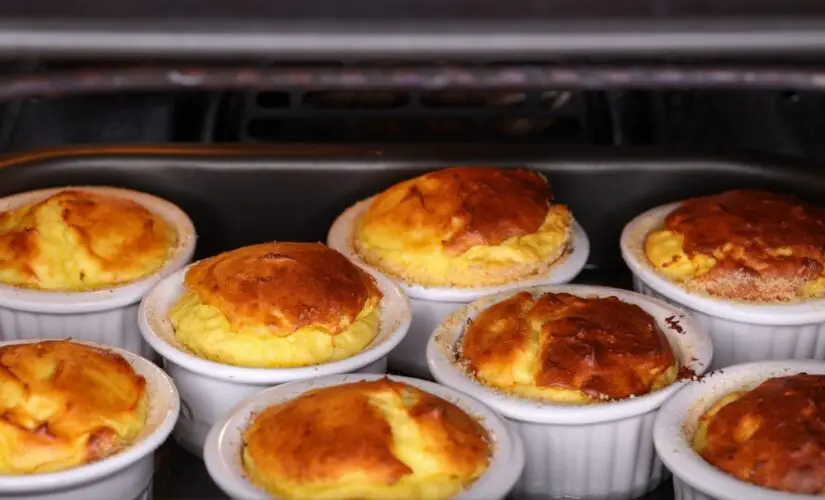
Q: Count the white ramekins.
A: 8